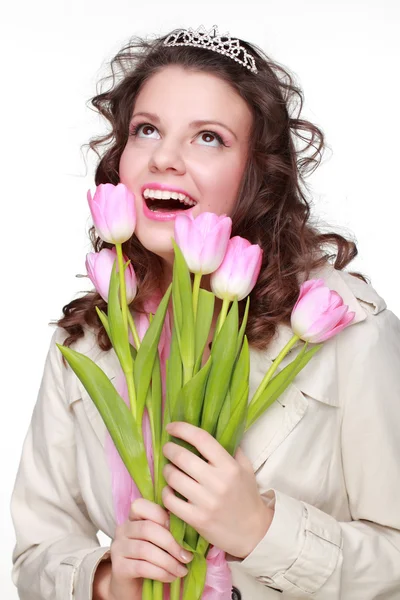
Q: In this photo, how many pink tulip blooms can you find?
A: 5